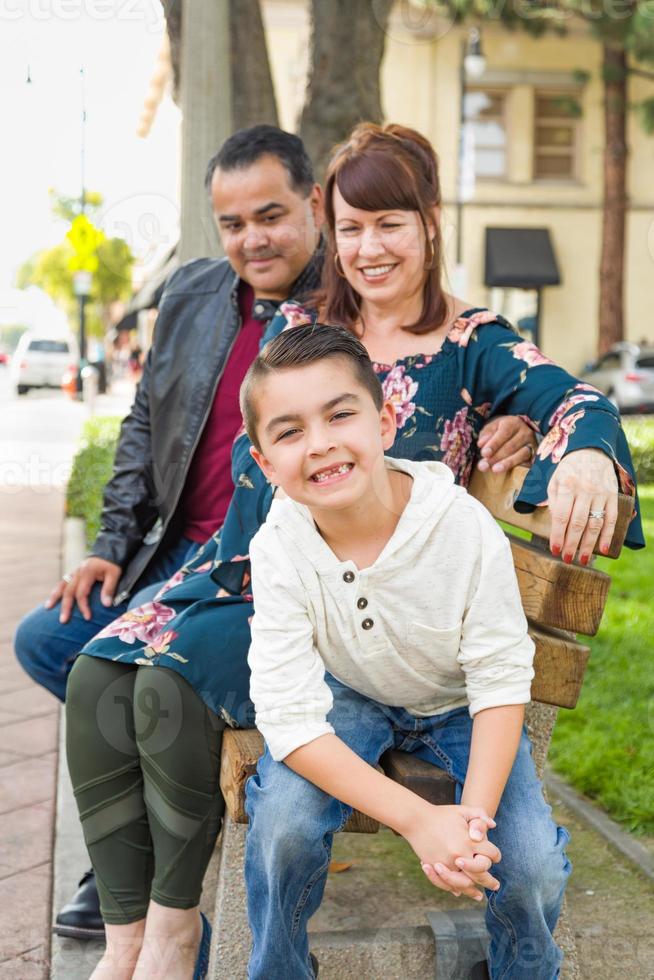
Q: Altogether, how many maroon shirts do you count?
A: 1